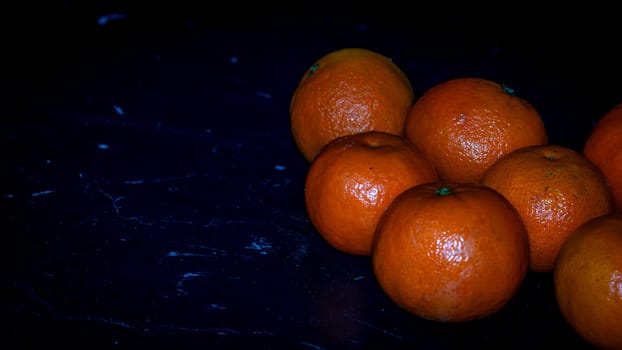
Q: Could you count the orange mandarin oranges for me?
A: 7